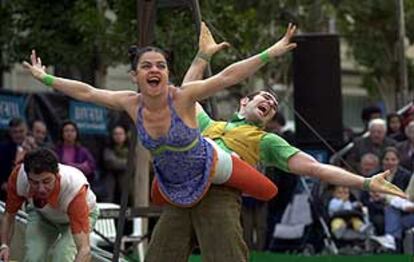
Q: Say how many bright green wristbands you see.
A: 2